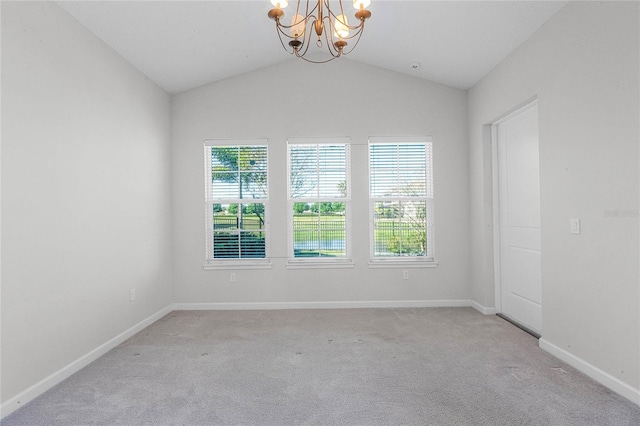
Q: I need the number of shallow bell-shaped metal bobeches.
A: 4